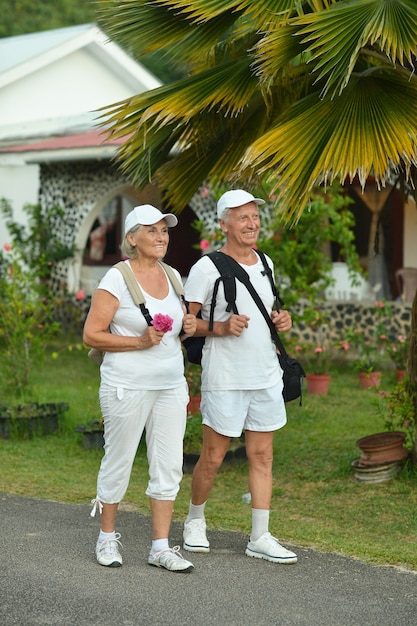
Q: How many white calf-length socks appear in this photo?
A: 2